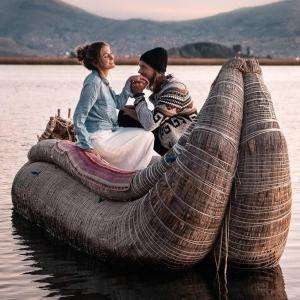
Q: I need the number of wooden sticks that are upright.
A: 2